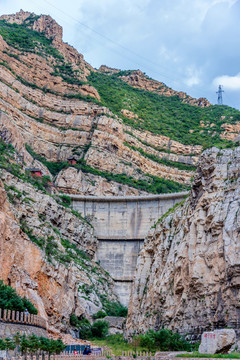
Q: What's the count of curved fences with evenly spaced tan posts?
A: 1